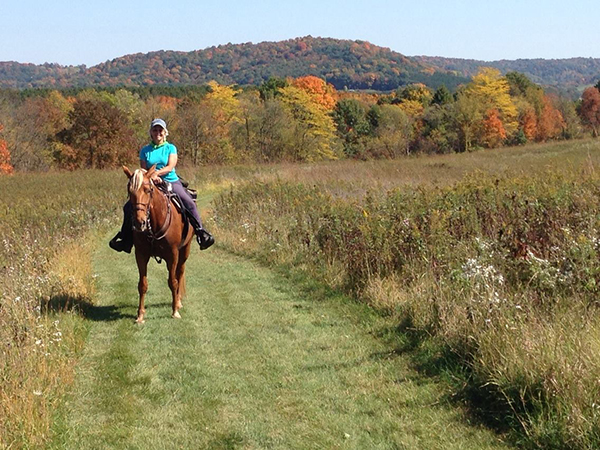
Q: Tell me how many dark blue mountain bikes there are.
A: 0